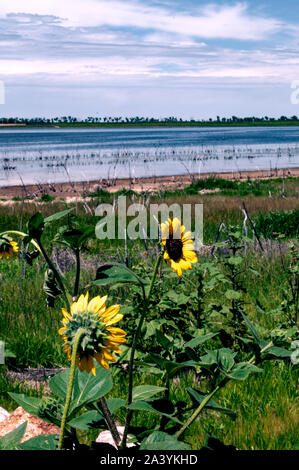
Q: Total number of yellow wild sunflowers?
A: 3